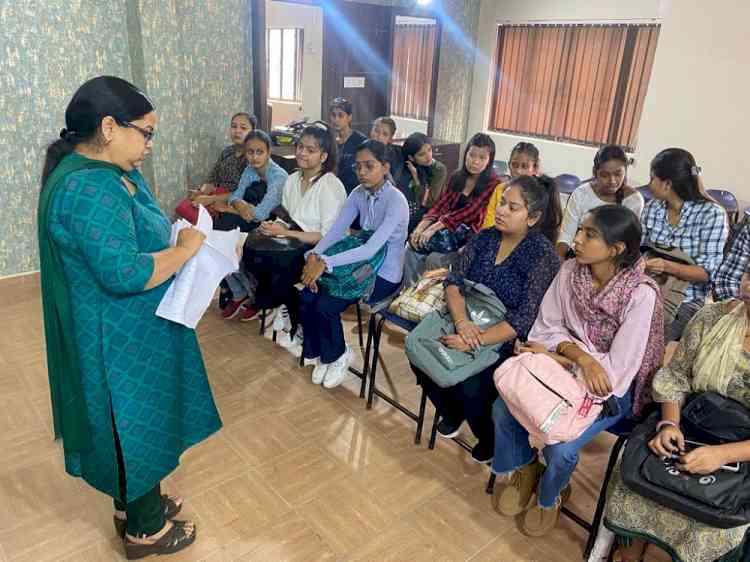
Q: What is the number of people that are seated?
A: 15